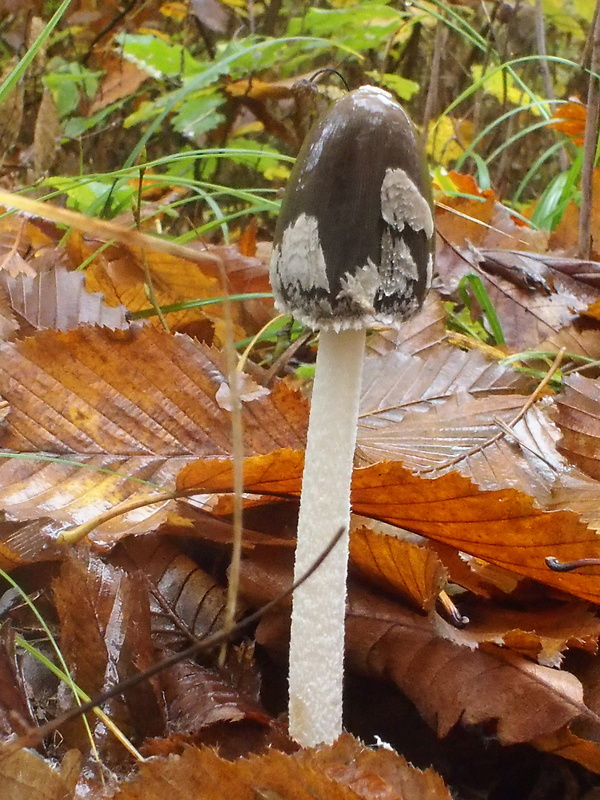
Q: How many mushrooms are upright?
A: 1